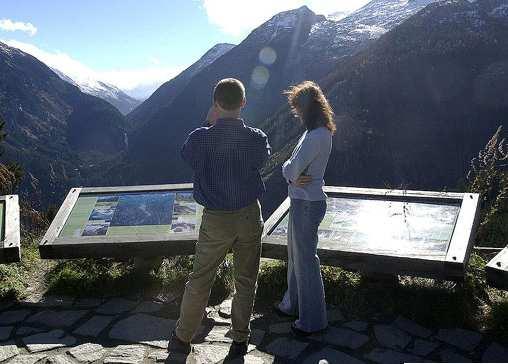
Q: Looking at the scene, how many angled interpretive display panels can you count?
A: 4